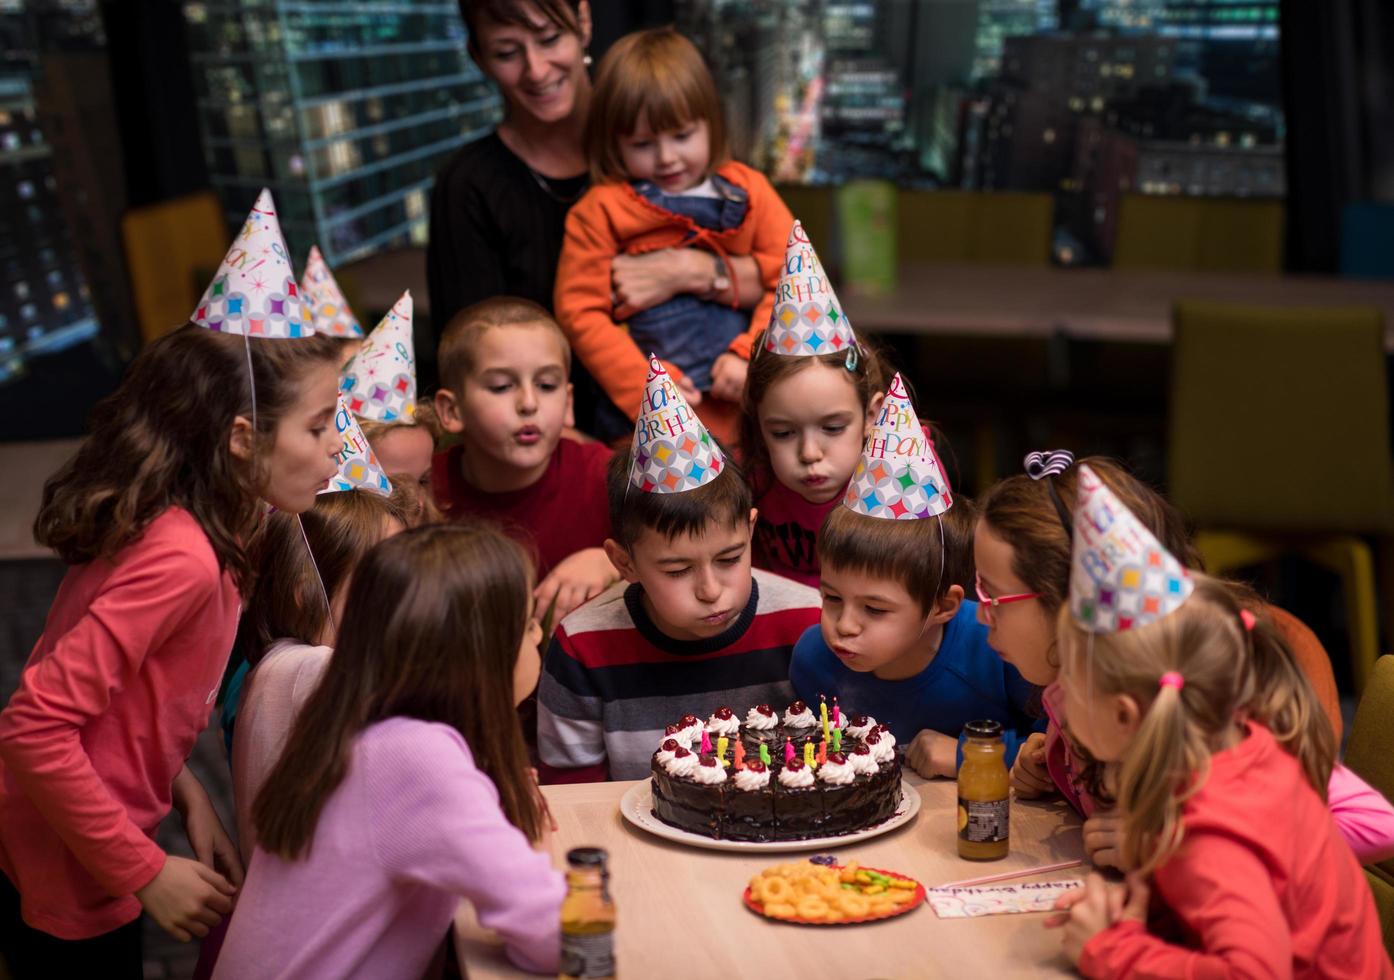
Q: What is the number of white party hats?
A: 8